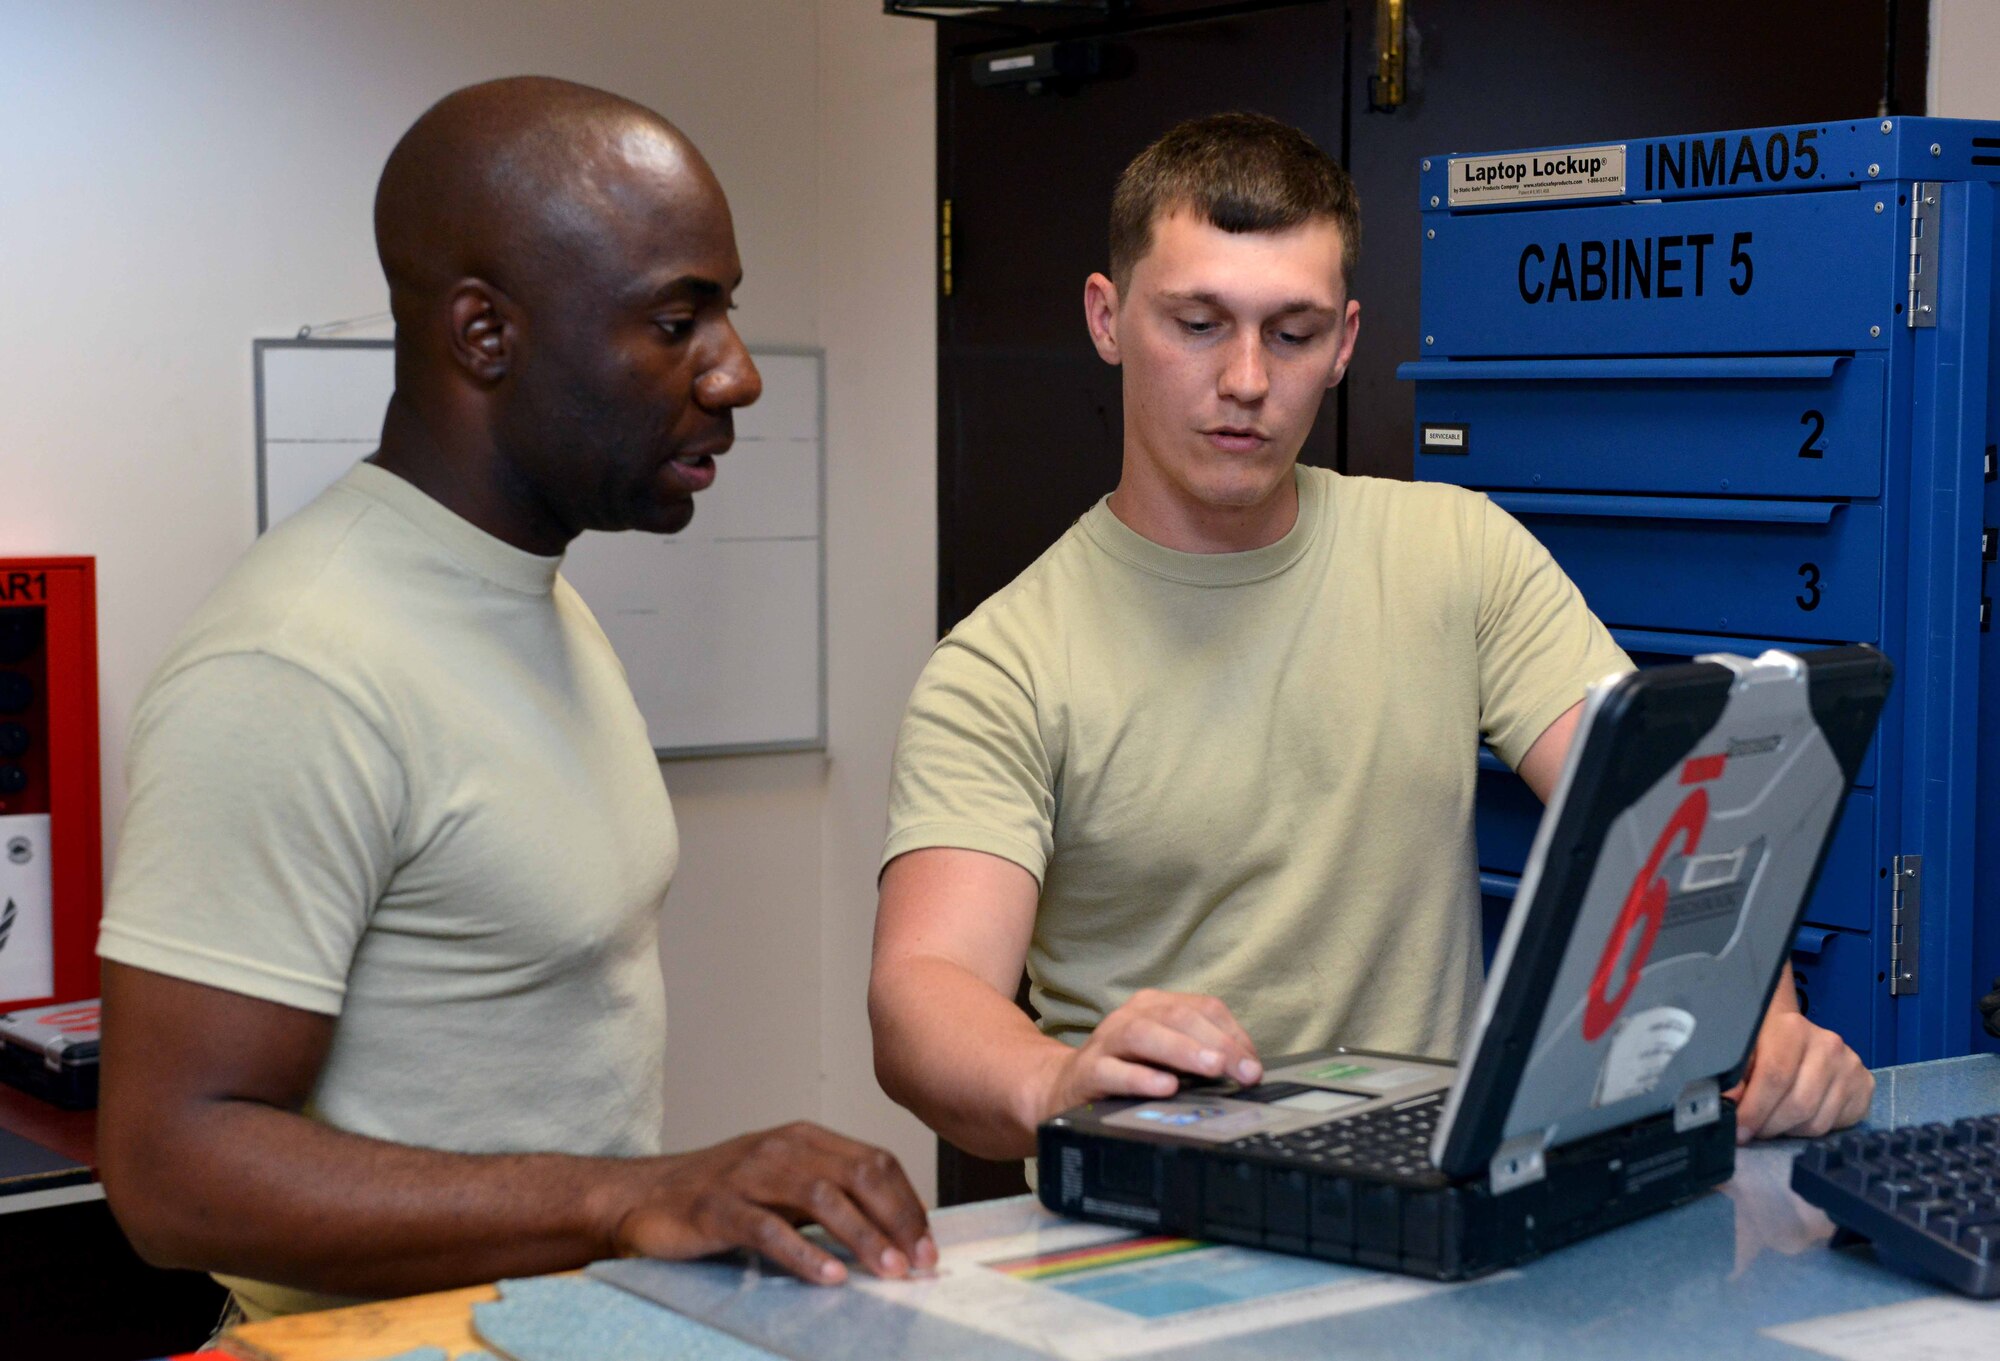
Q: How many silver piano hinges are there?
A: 2